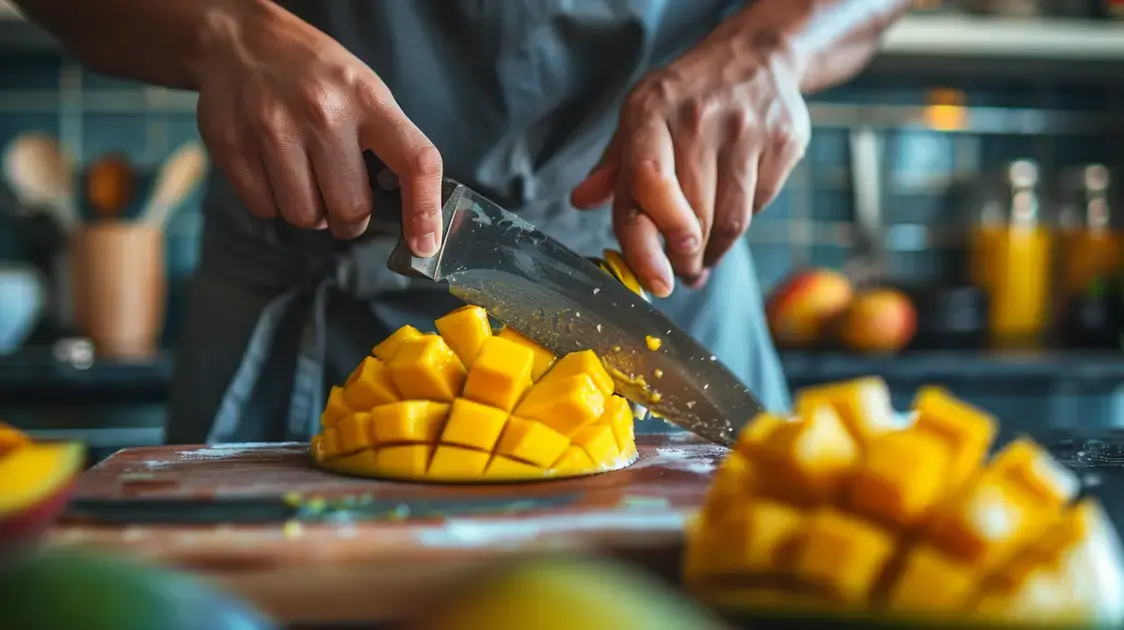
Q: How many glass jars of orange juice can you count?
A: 2